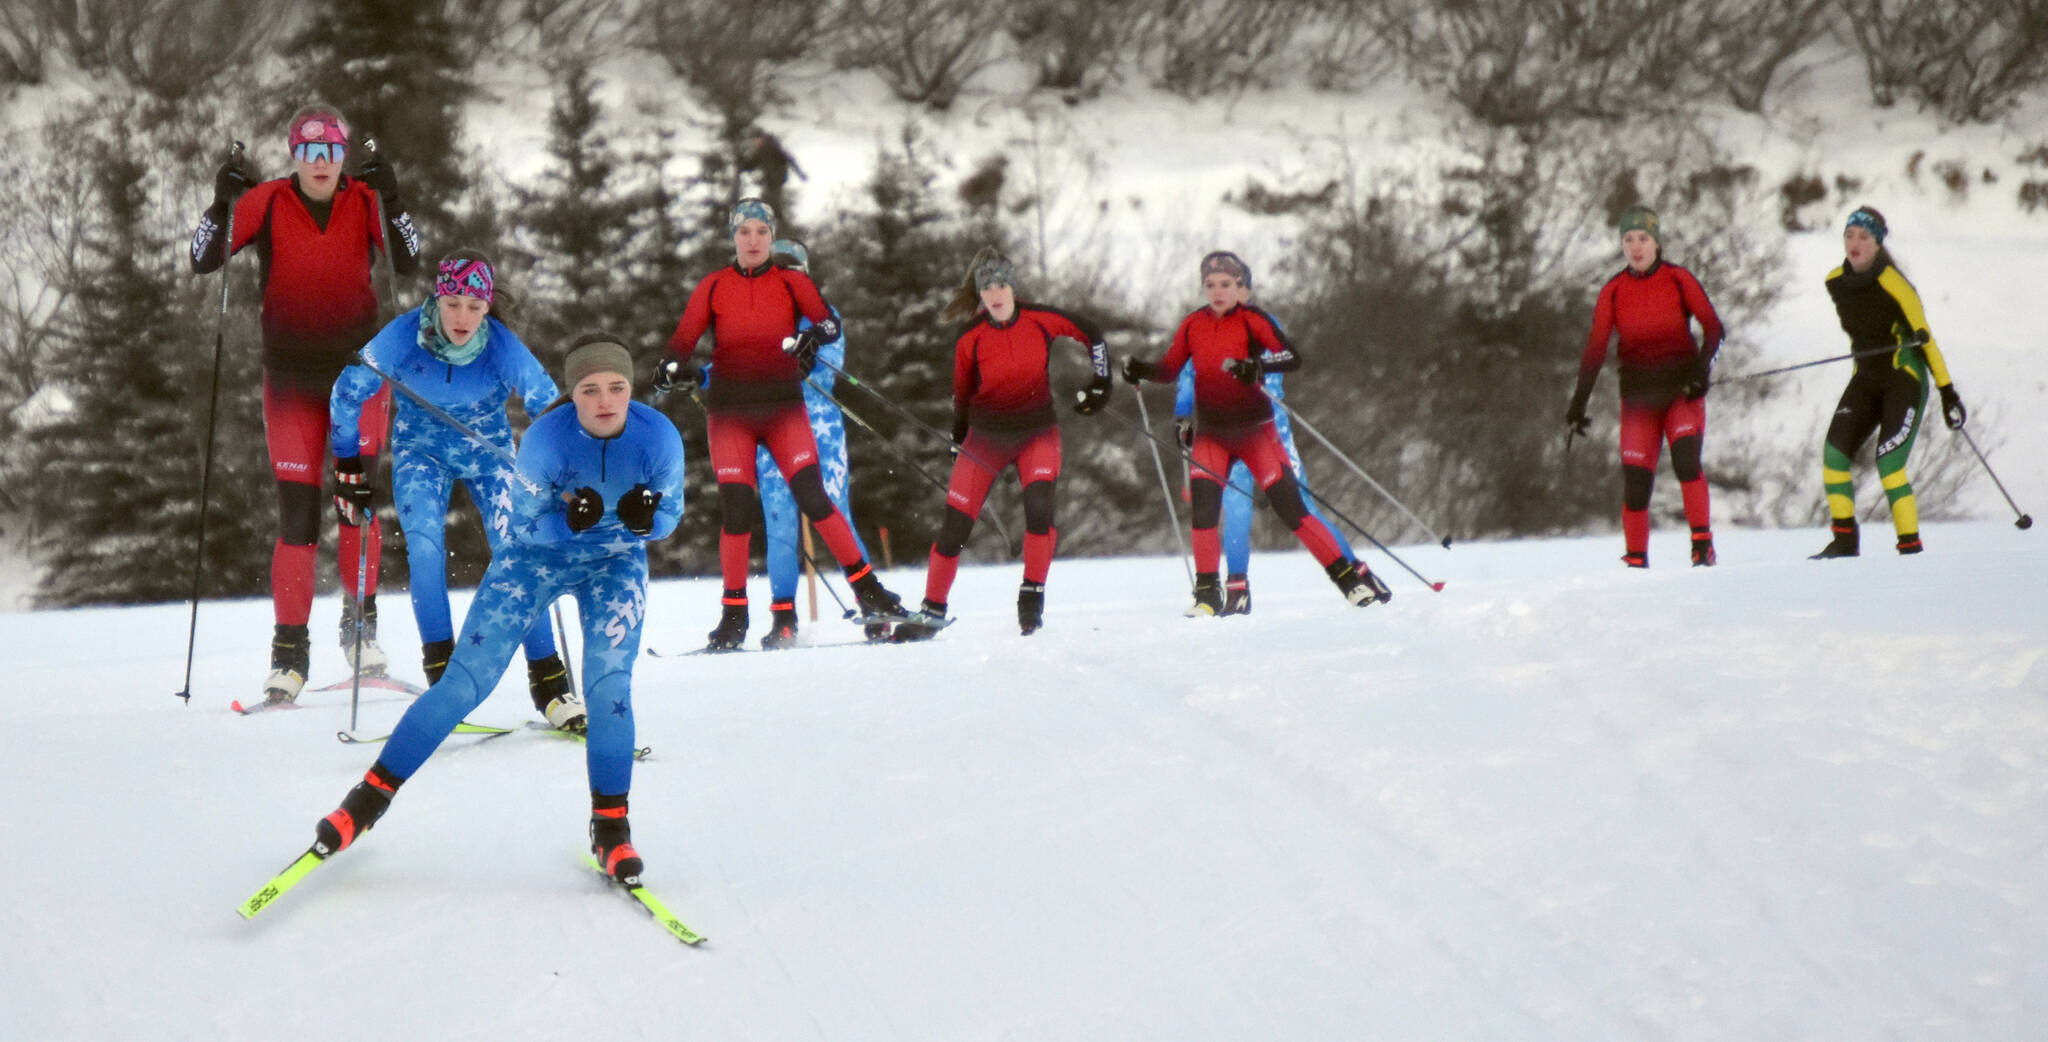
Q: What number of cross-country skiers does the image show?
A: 10